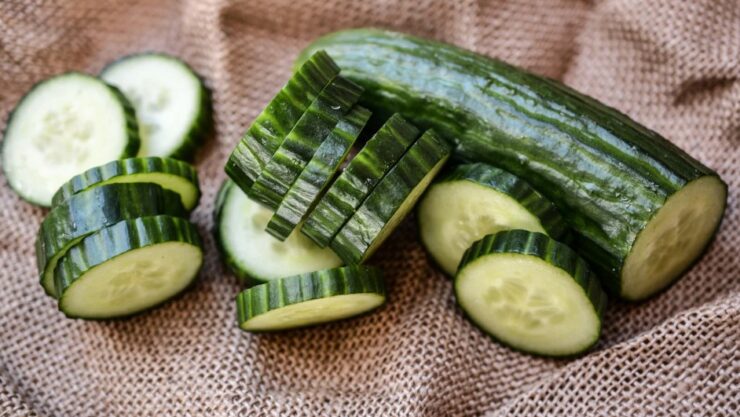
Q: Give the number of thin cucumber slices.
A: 14